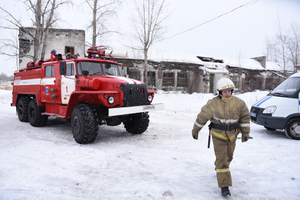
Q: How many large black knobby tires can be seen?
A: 4